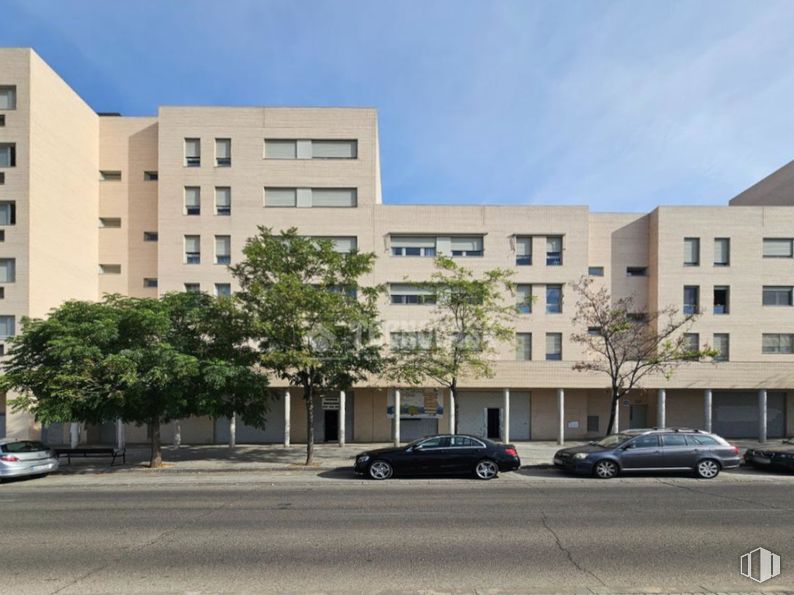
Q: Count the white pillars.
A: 14